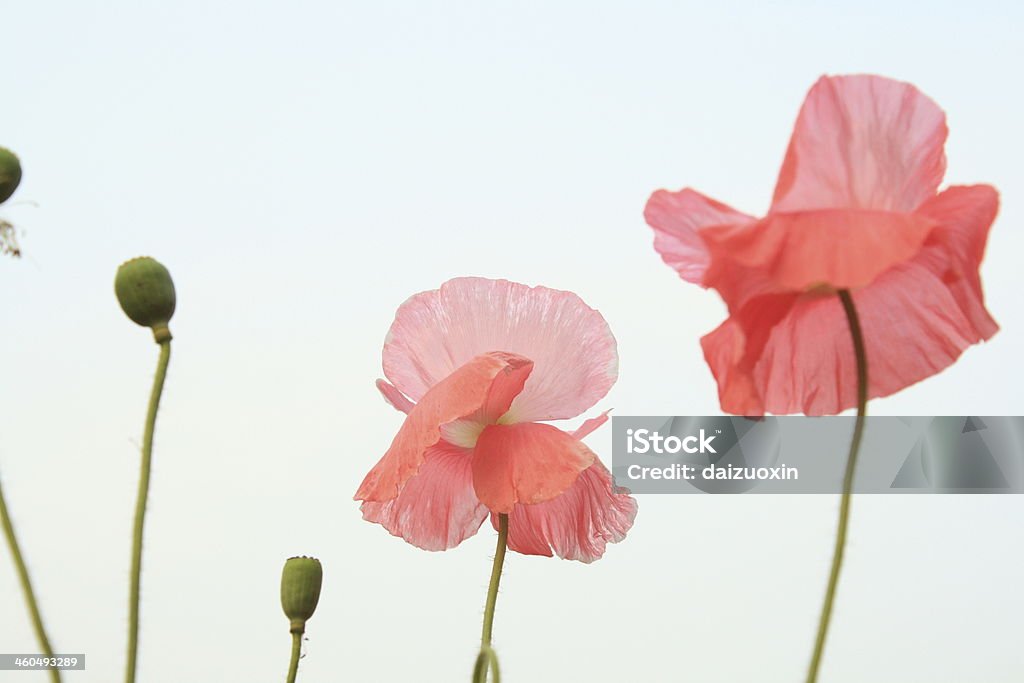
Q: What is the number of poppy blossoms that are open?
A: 2